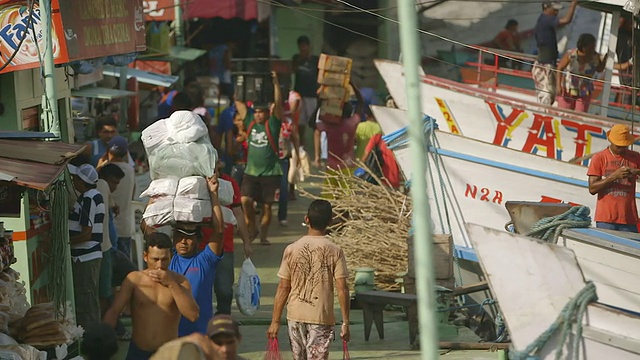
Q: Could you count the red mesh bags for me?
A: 2